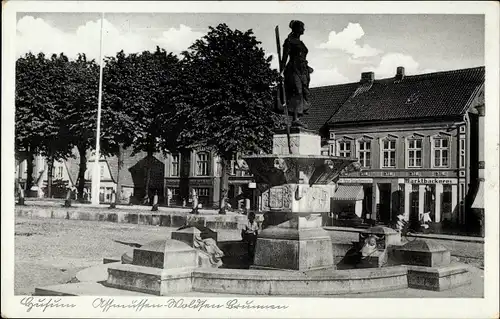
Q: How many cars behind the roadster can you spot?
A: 0